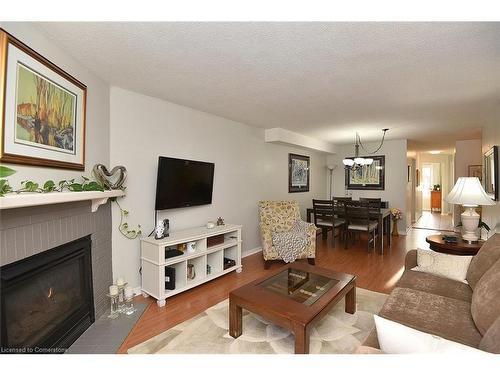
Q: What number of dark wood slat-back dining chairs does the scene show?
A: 4